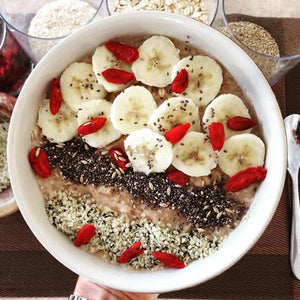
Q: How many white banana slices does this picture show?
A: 12